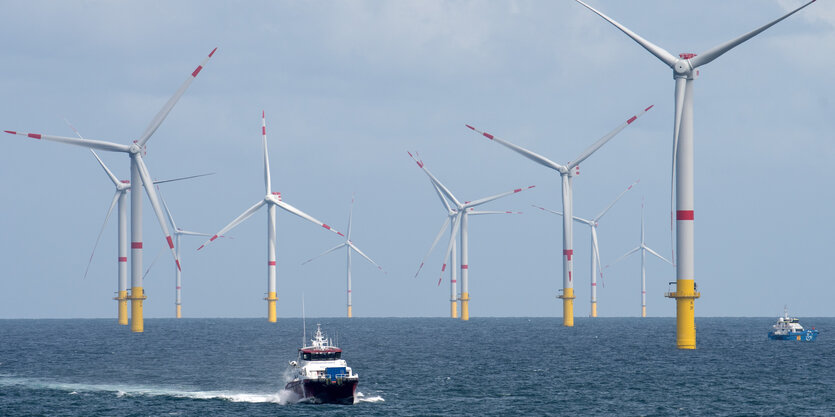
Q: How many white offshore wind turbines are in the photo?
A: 11